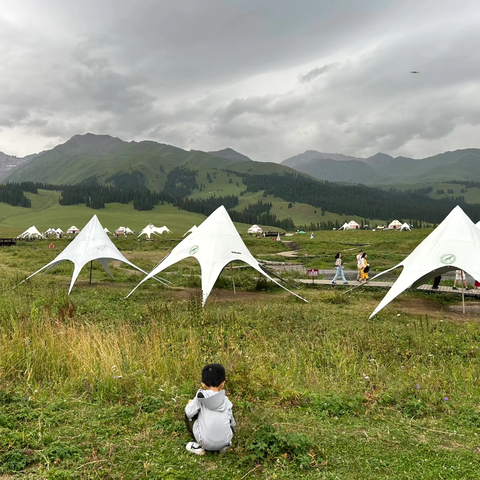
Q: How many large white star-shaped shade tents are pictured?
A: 3